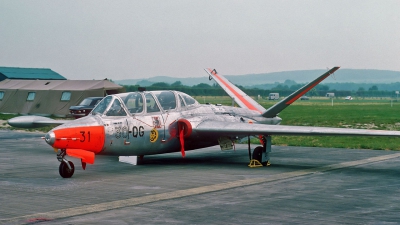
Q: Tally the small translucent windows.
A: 3